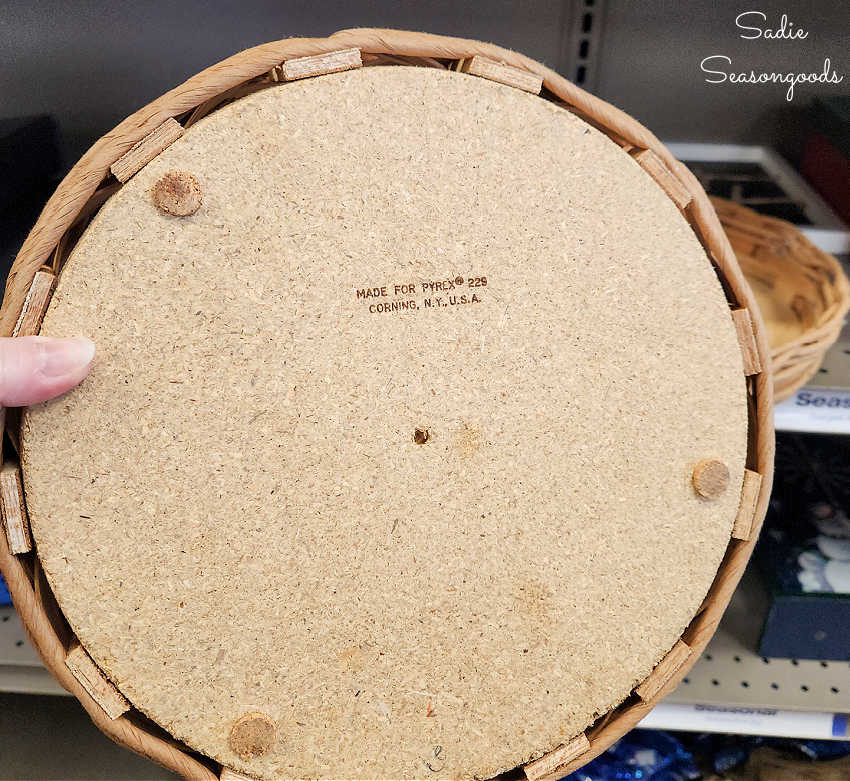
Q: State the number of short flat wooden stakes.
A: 12